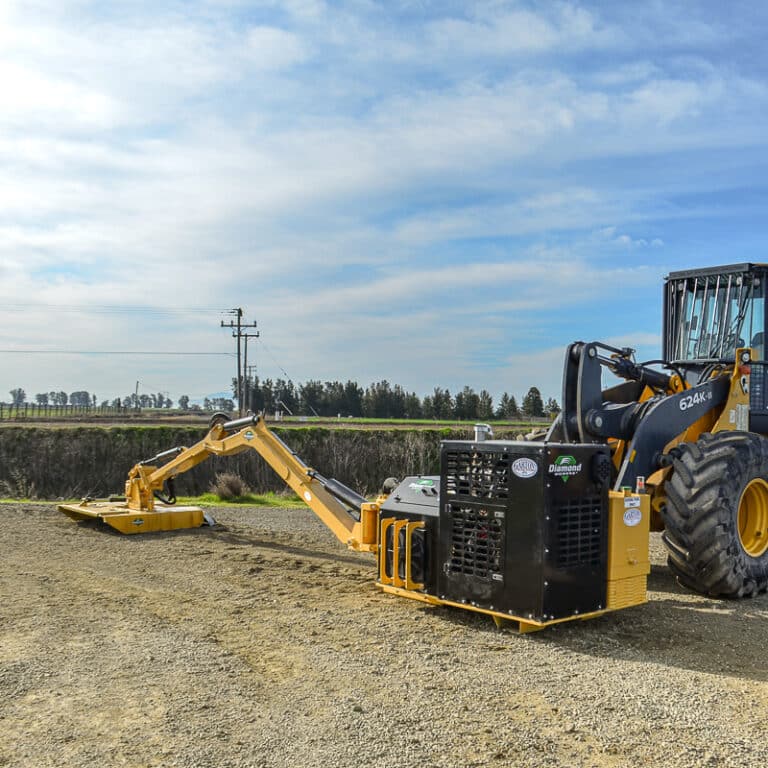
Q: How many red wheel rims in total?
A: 0